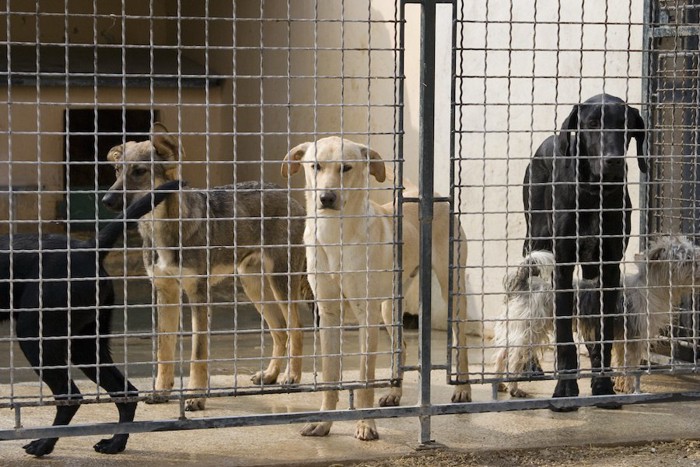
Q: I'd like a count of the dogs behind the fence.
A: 5